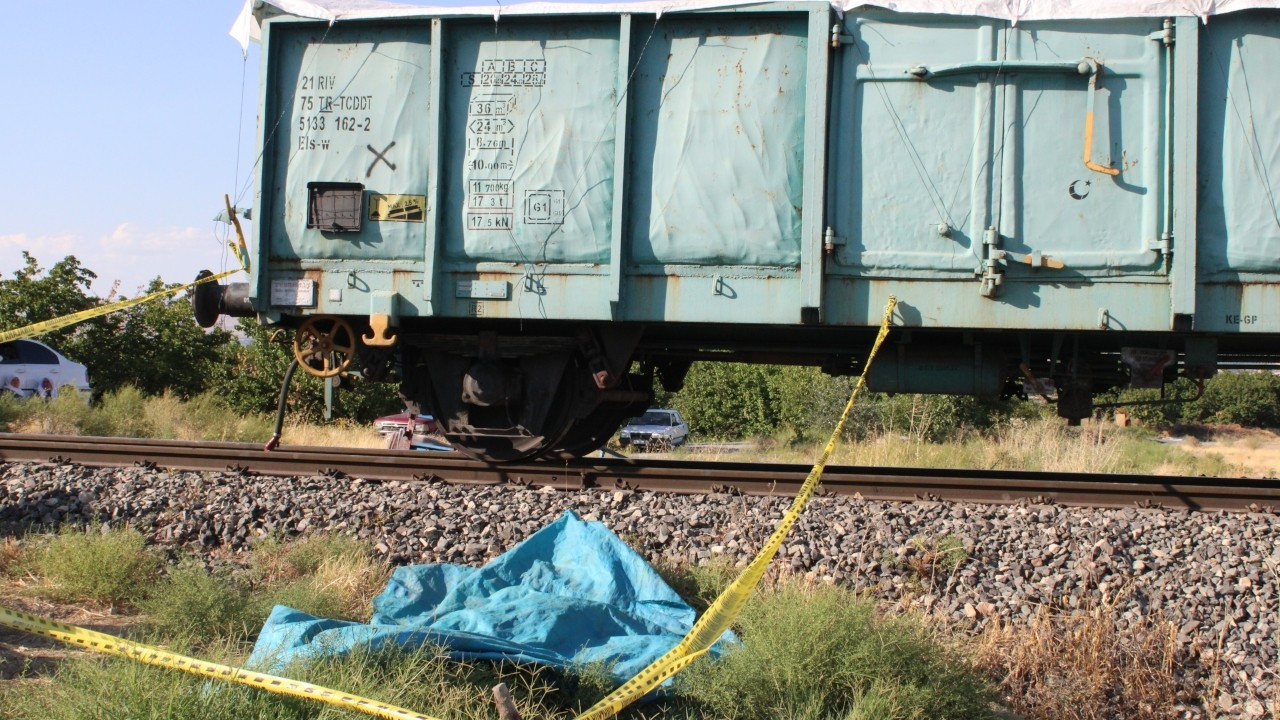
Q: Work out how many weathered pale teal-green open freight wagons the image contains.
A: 1